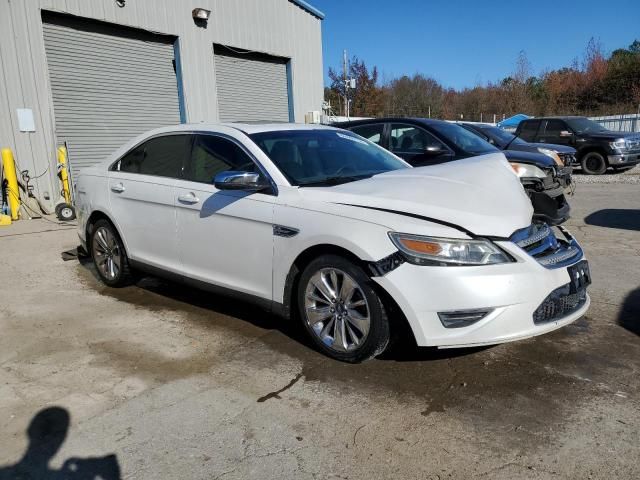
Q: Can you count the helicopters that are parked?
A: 0